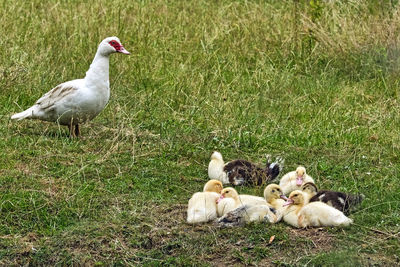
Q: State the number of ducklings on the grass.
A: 7